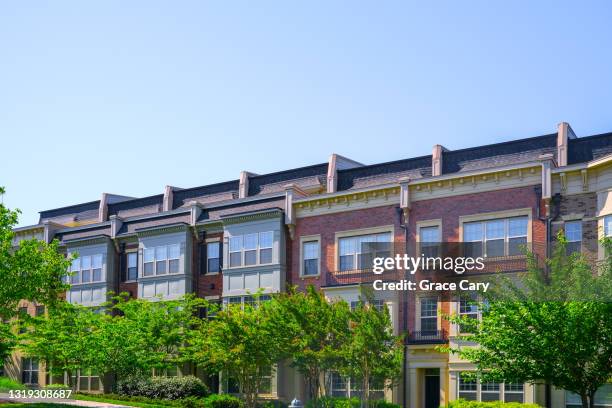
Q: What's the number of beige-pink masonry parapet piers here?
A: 6